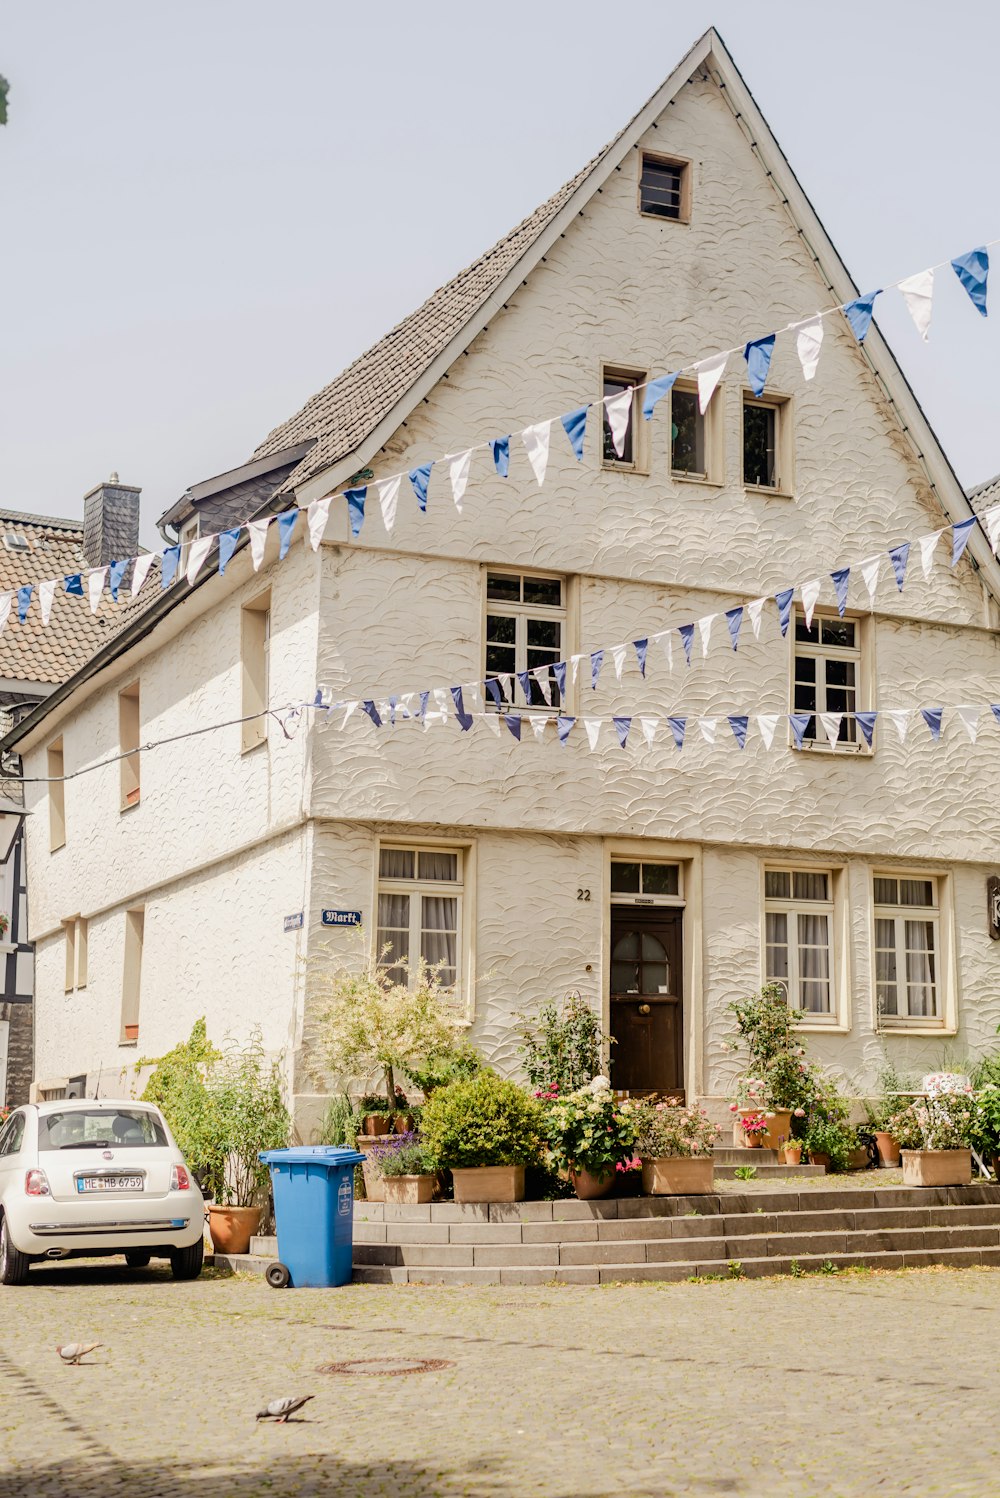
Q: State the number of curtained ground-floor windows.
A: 3